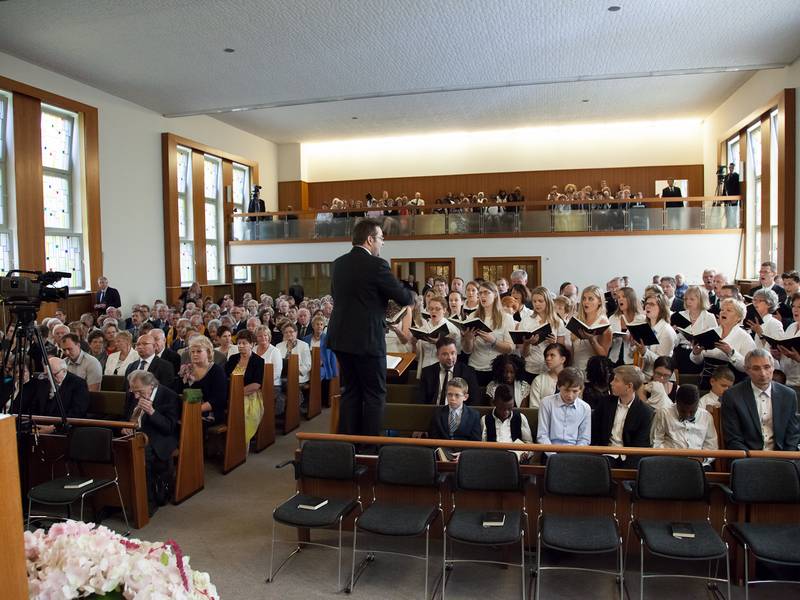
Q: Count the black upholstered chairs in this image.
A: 7